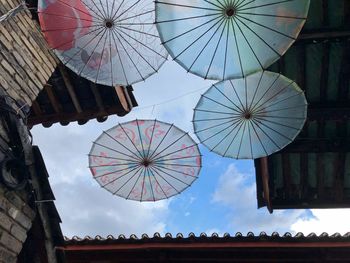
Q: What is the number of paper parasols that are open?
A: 4